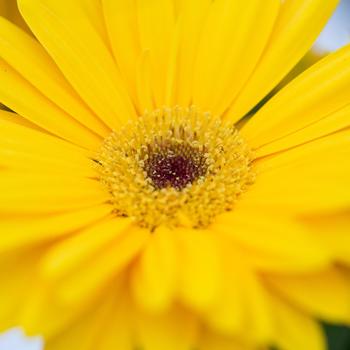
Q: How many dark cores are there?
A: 1